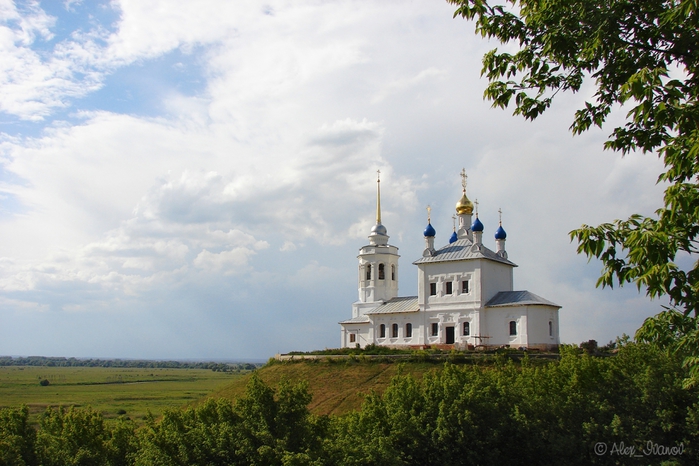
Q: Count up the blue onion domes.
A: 4